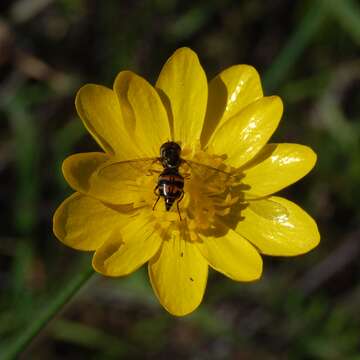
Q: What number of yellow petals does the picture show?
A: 12